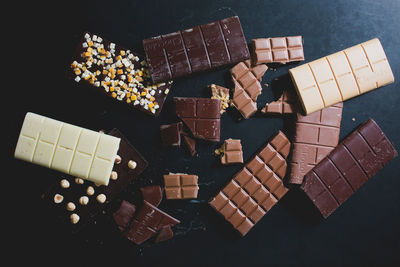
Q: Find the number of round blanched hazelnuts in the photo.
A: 11